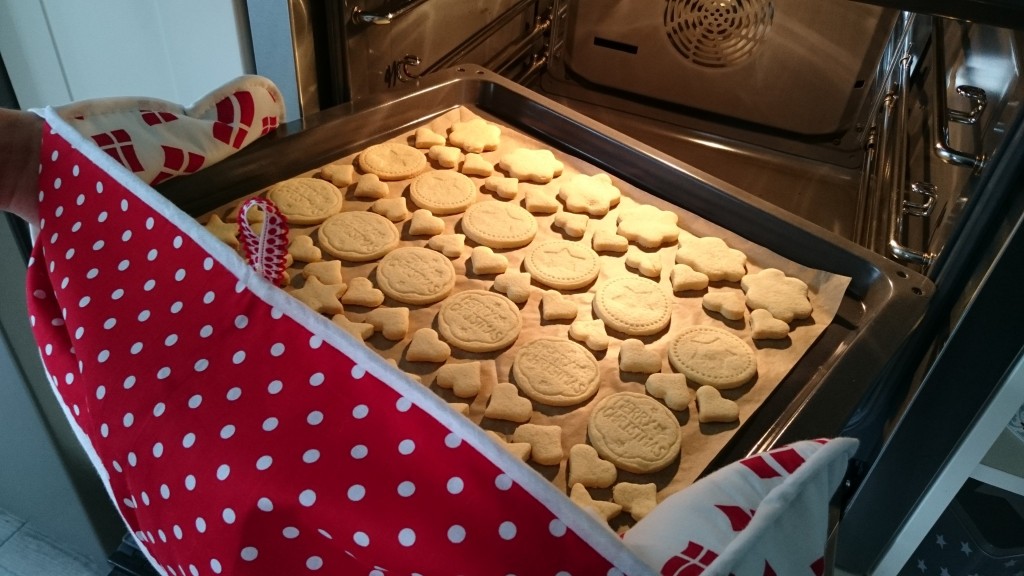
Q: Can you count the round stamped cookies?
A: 12